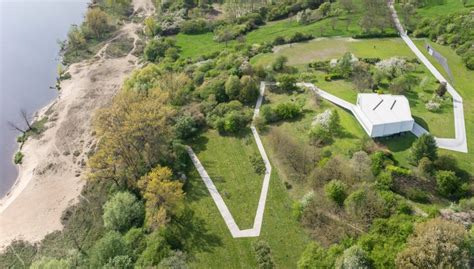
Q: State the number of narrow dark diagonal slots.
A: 2